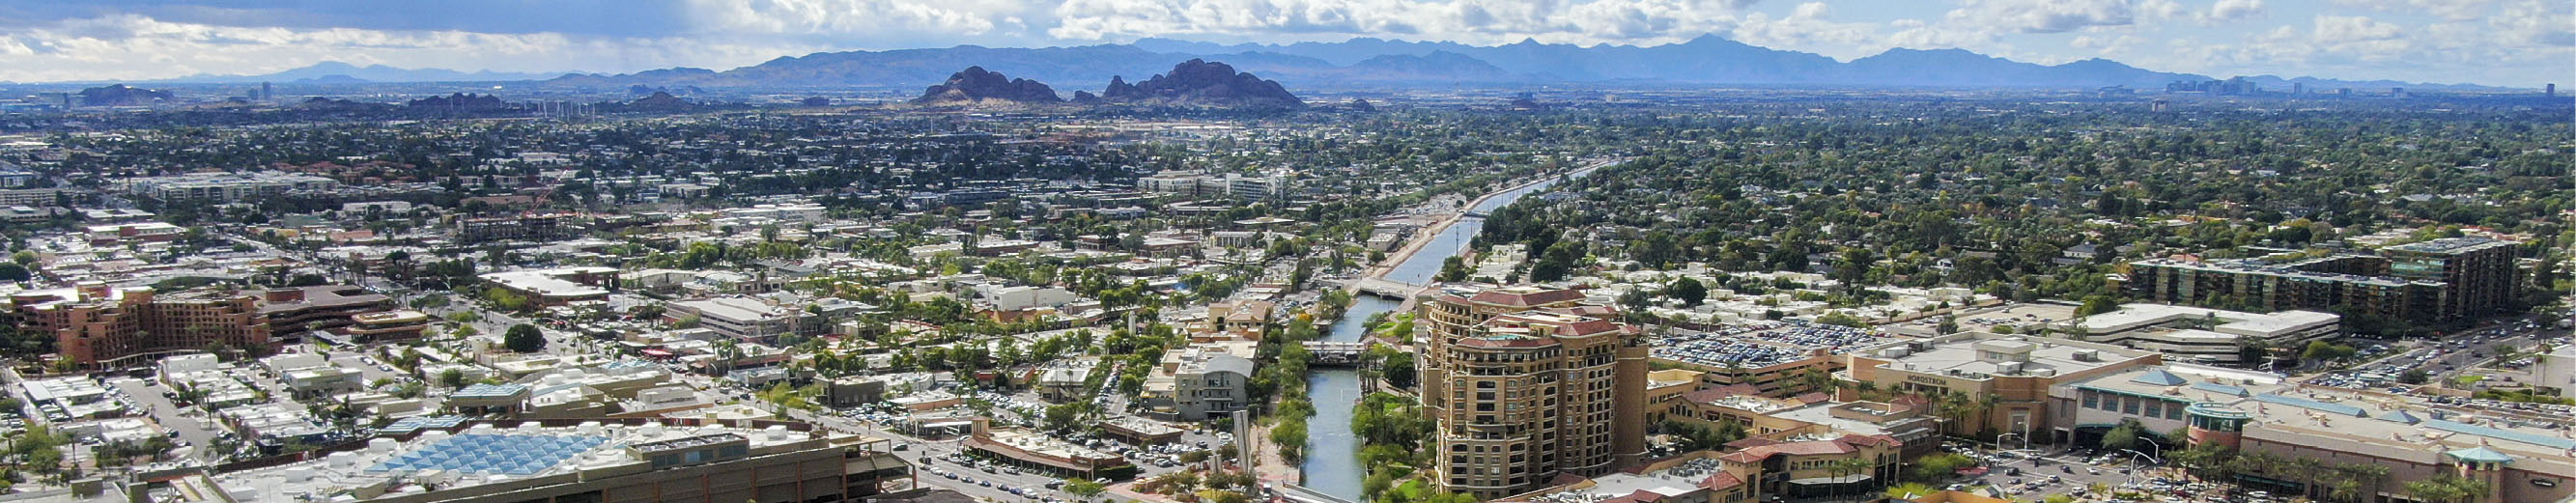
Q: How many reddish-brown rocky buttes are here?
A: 2